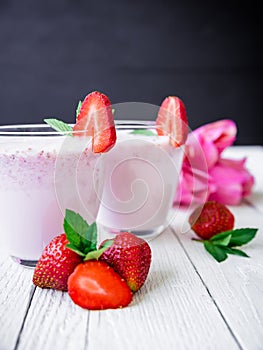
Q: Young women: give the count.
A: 0